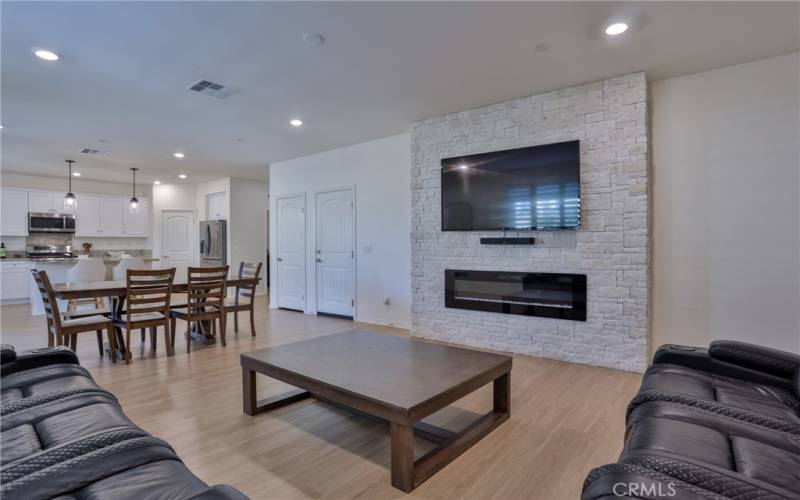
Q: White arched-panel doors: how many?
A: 3